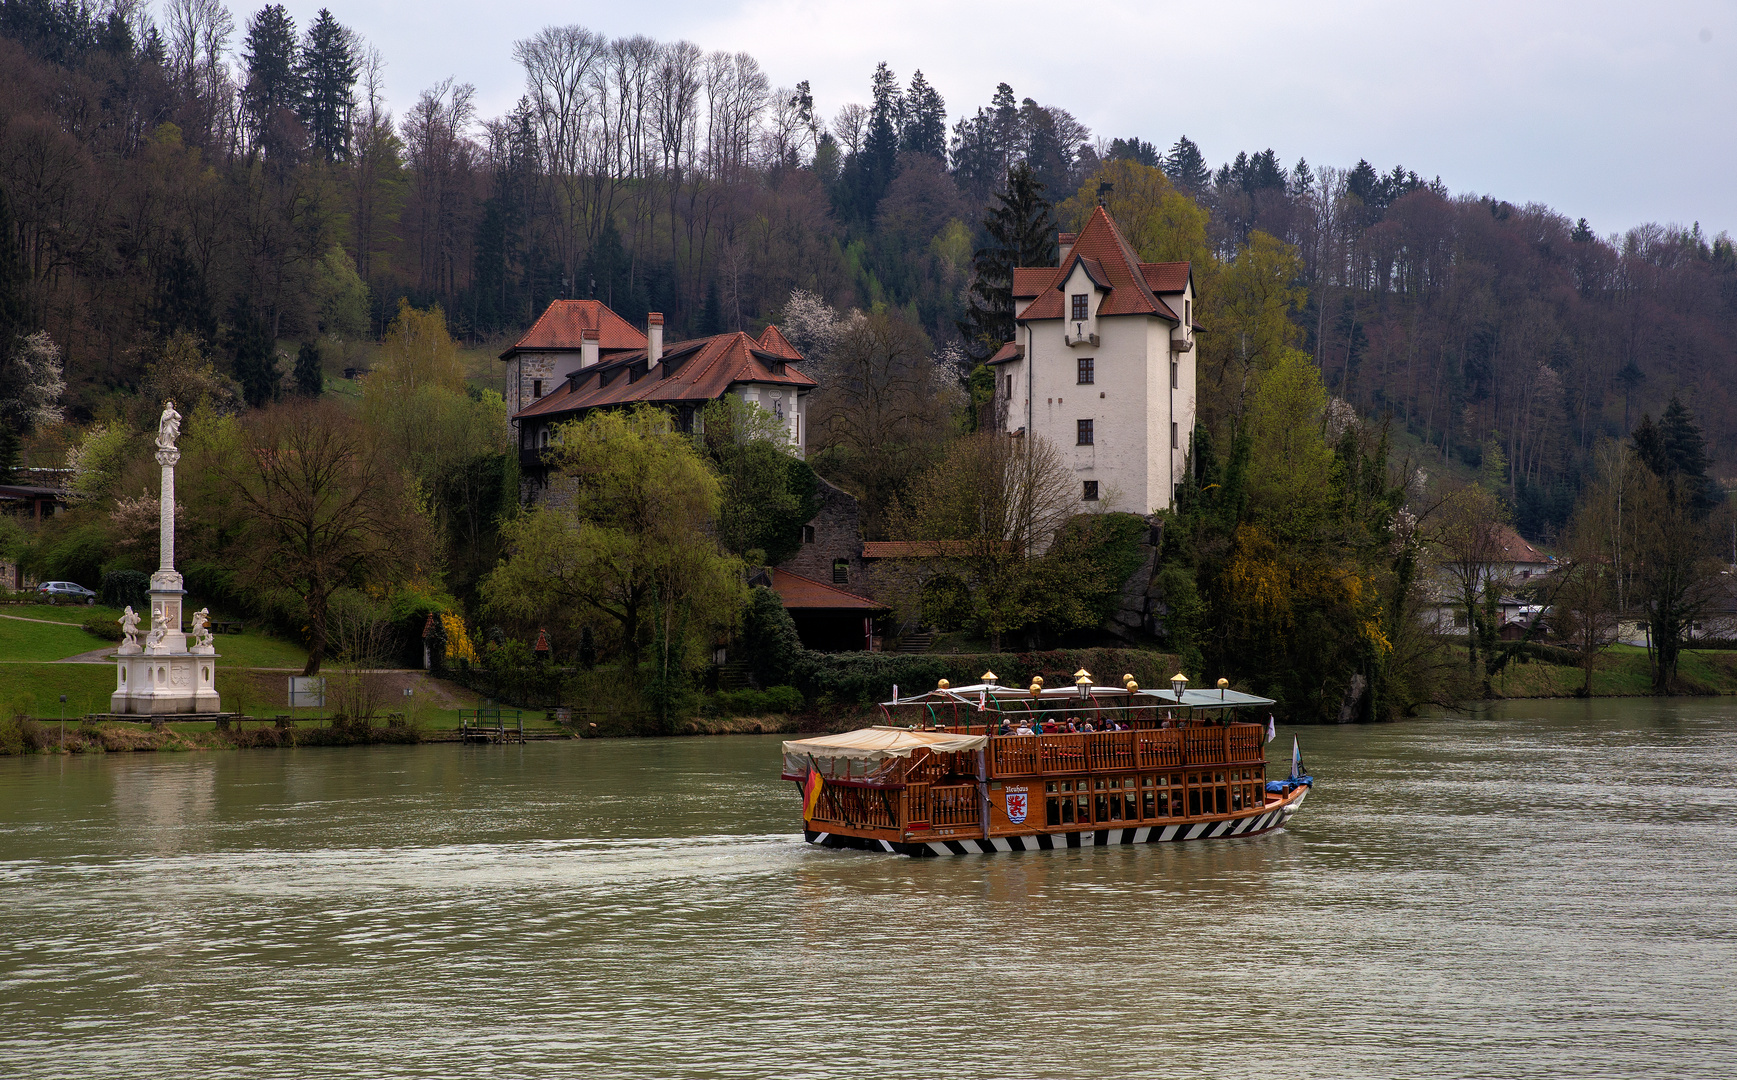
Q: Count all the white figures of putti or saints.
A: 4